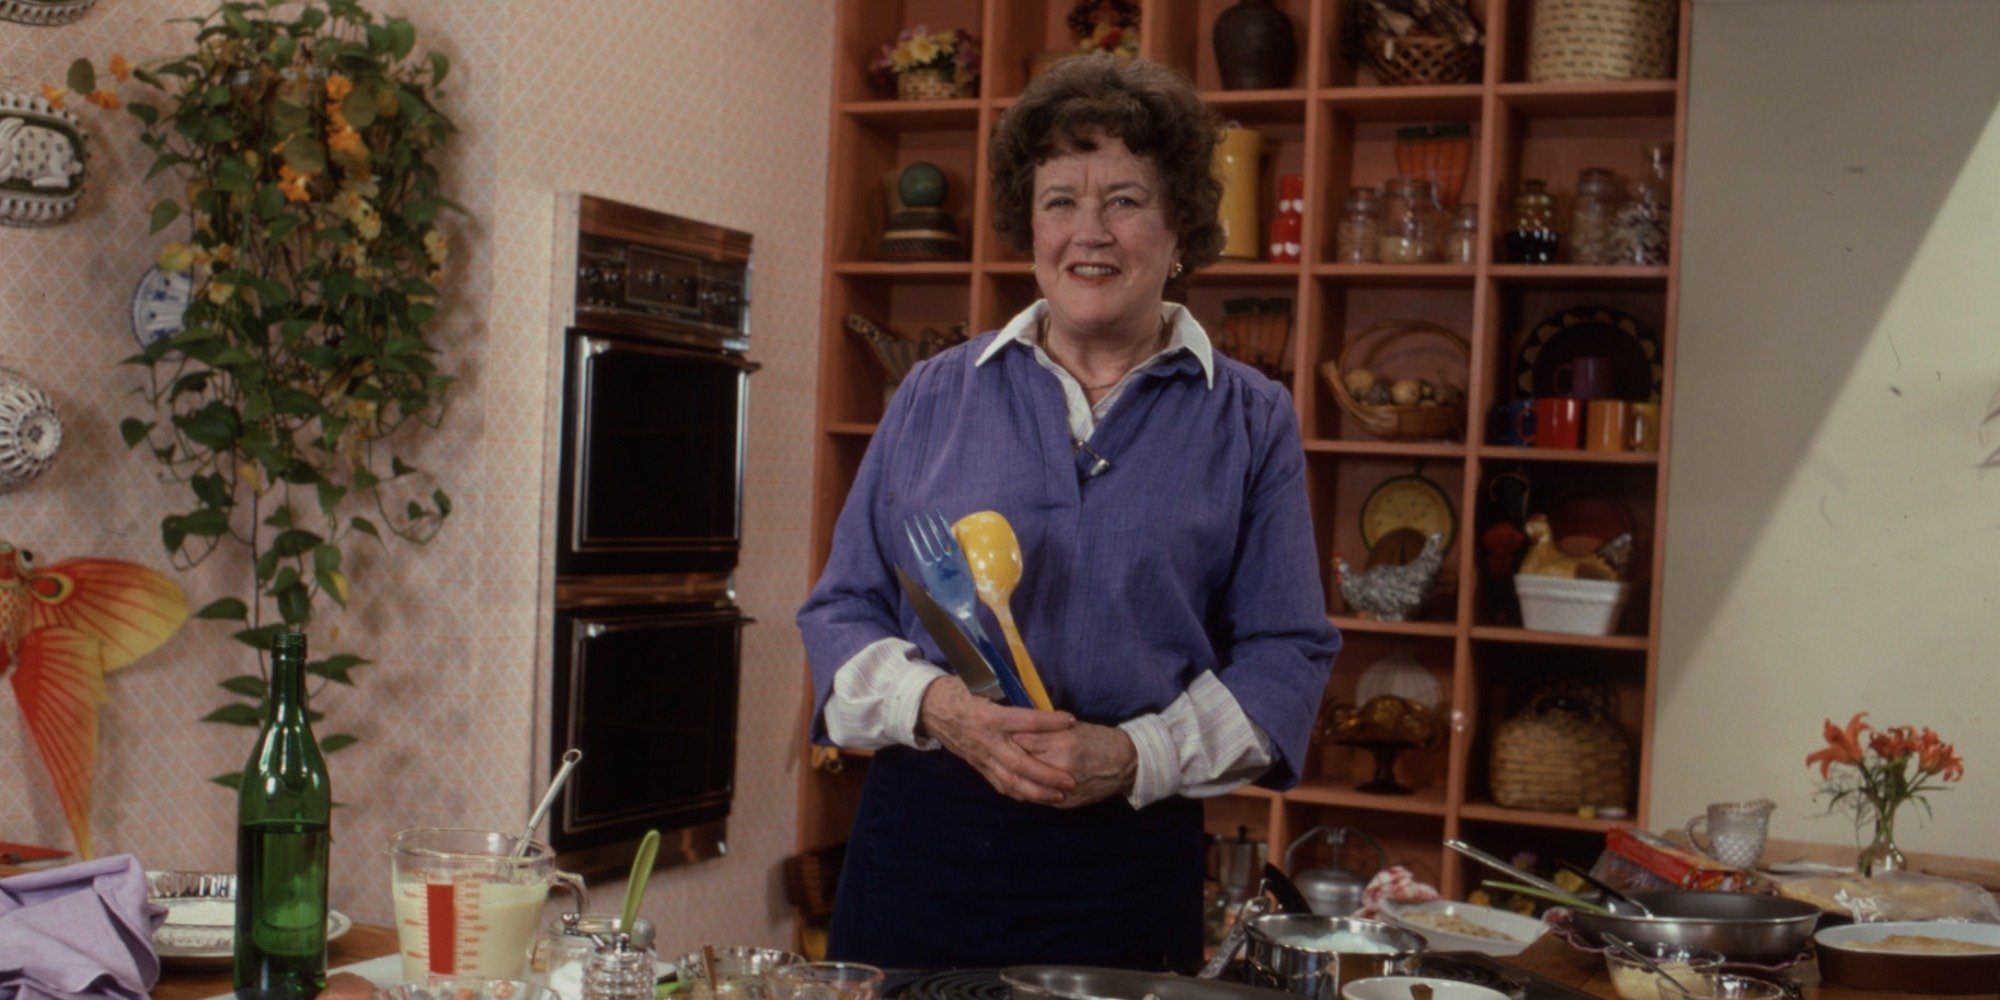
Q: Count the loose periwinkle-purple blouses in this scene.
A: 1